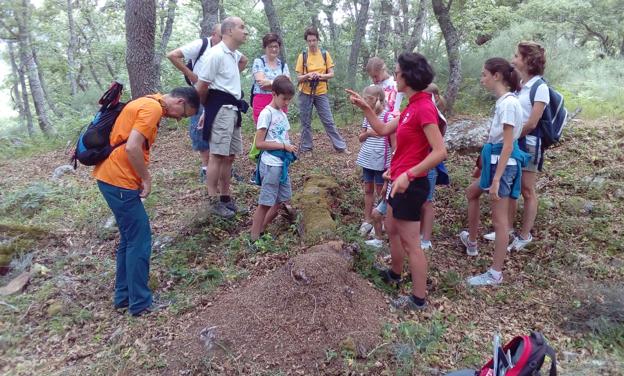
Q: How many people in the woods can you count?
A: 12